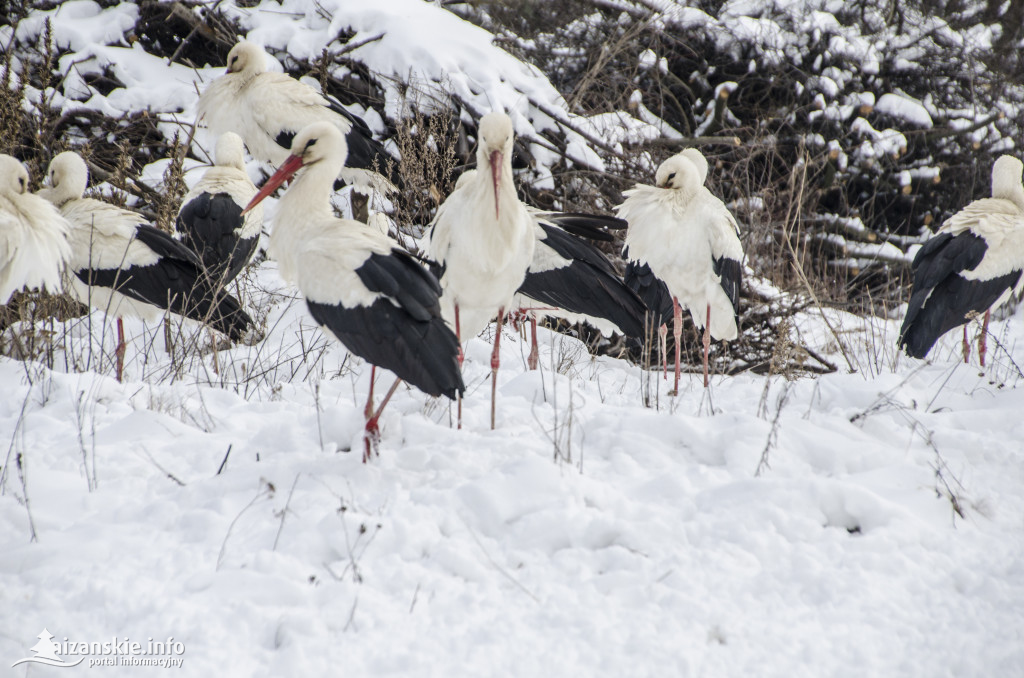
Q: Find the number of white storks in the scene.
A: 10